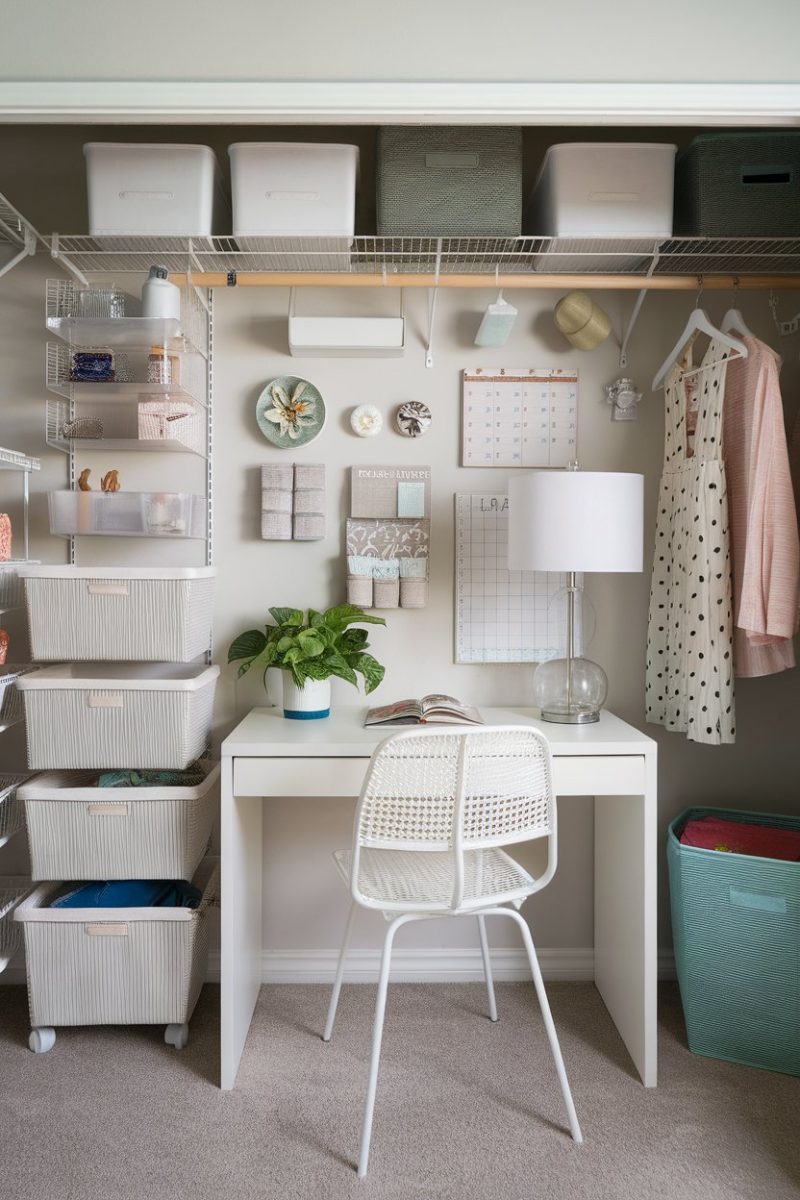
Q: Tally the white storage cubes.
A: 3